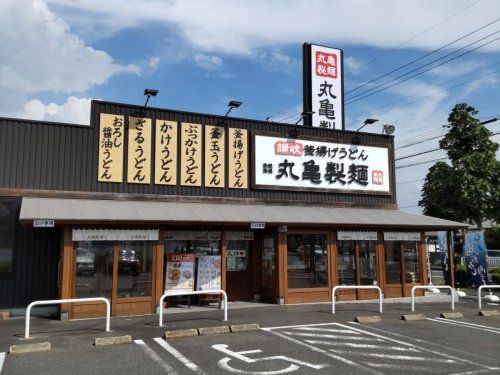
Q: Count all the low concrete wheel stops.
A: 9